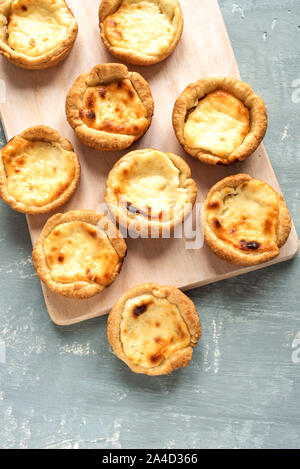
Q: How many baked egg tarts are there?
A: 9